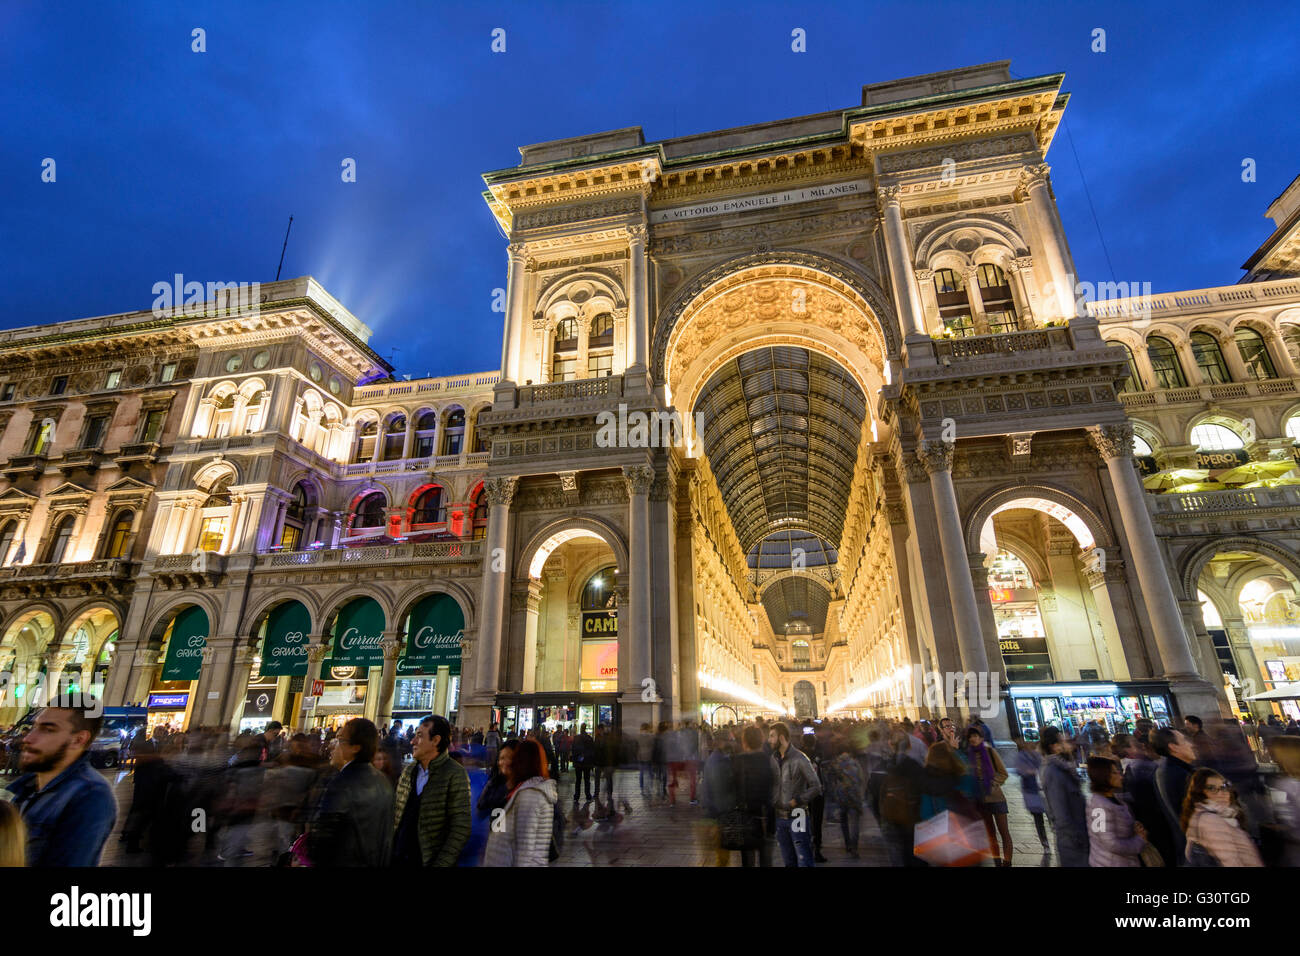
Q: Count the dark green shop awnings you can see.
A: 4